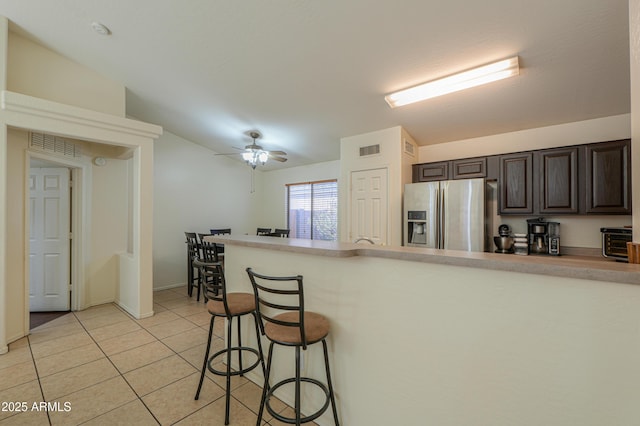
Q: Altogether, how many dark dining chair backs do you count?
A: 5